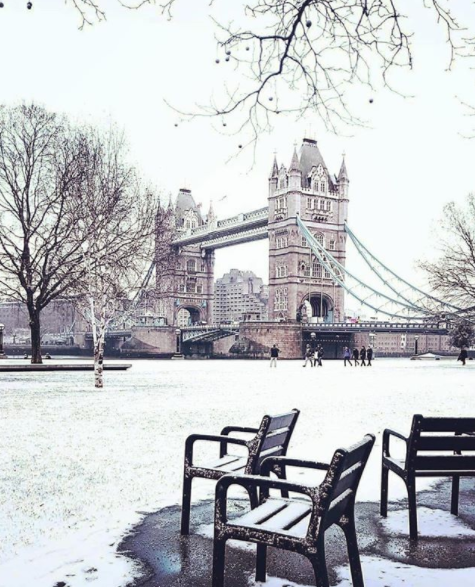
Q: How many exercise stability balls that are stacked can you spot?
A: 0